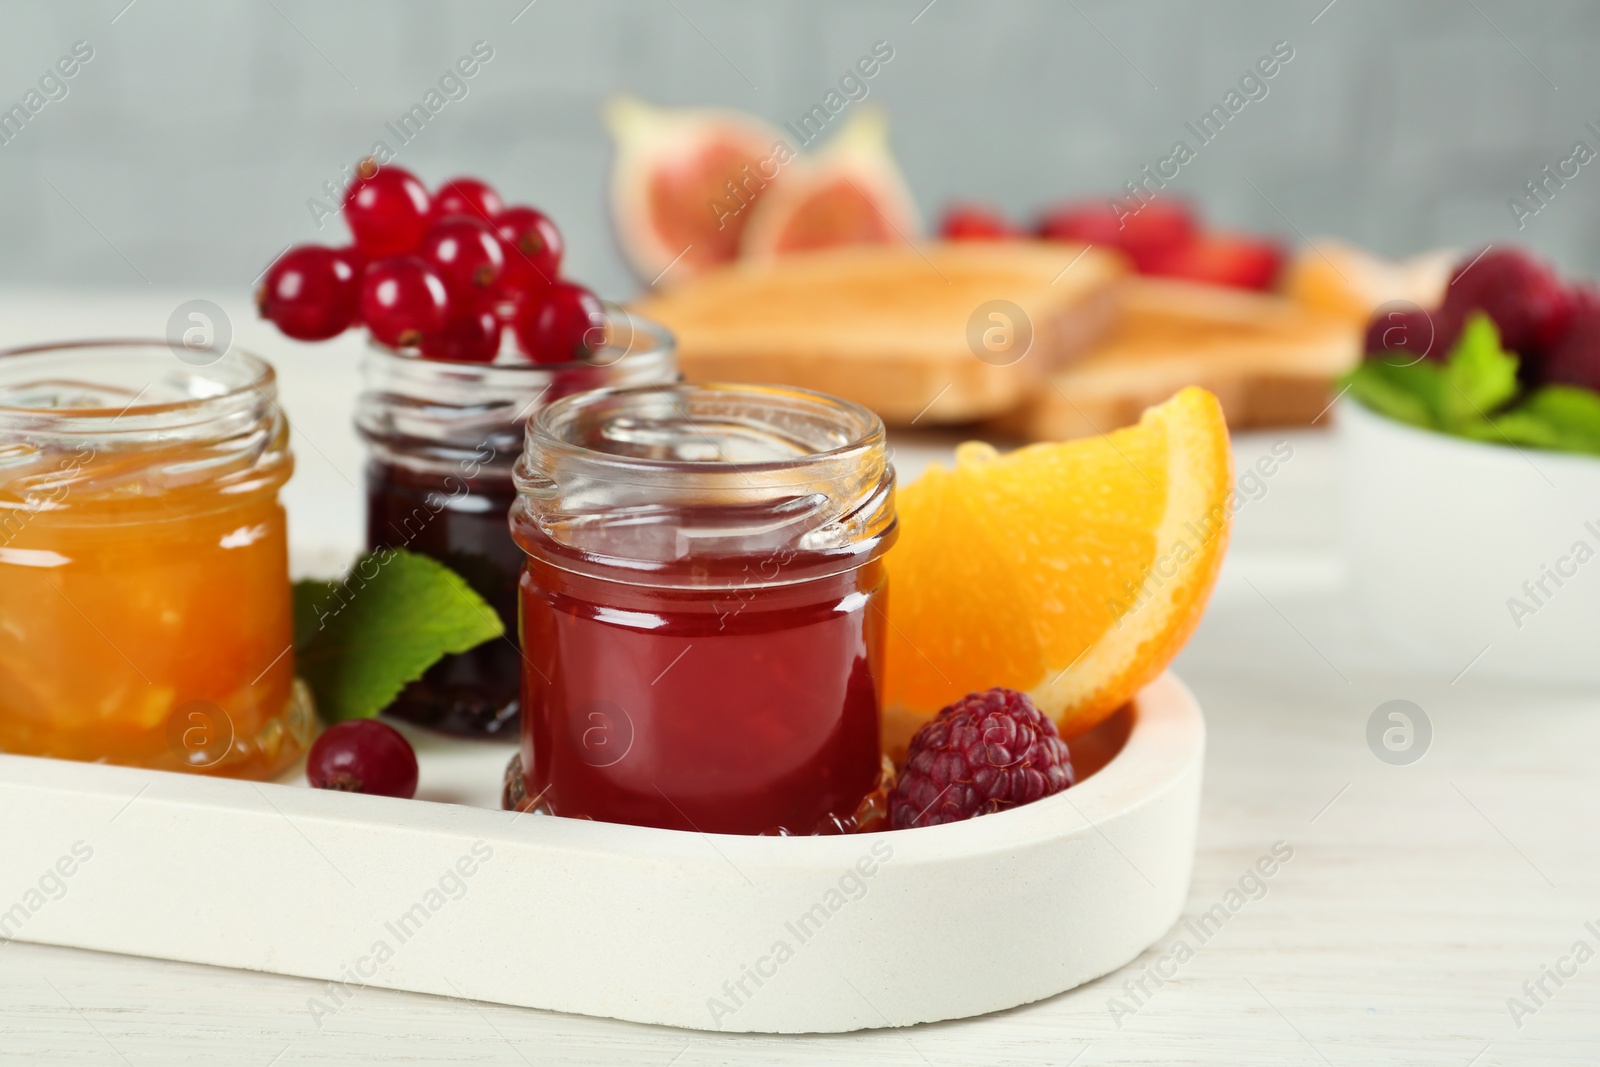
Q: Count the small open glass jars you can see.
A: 3